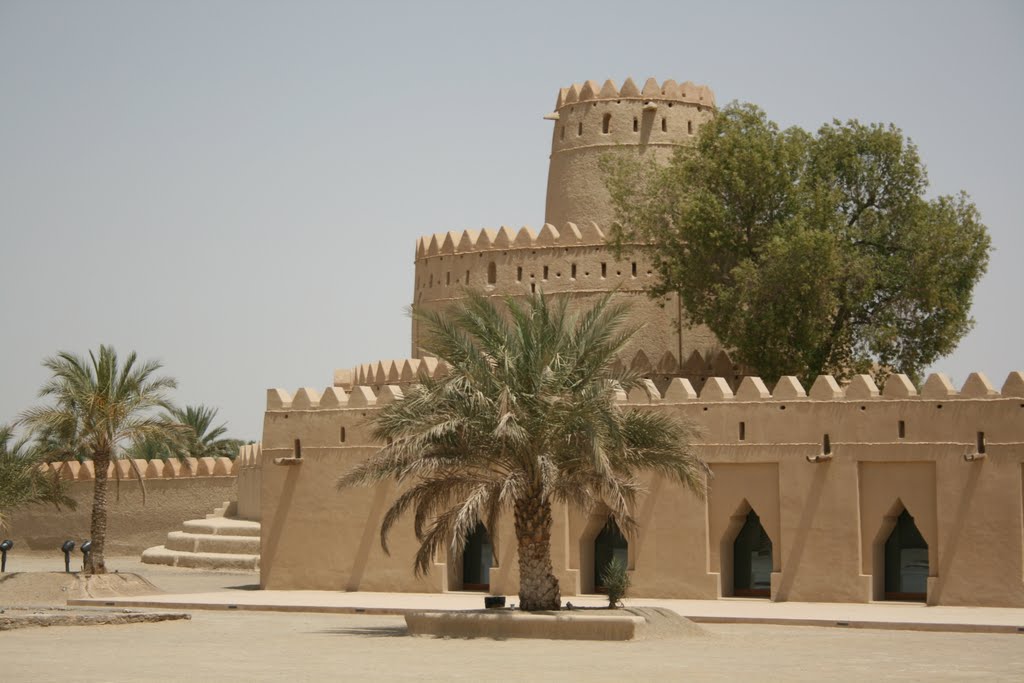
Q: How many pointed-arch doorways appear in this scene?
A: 4